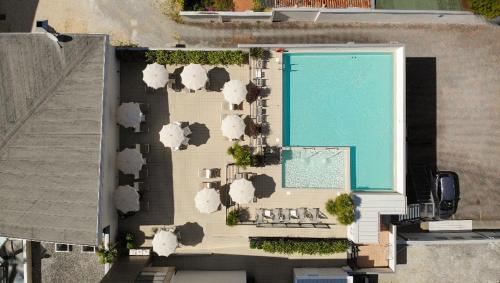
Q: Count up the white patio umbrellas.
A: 11